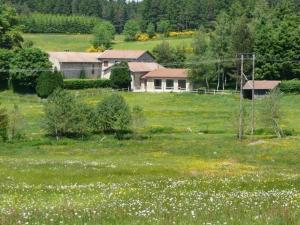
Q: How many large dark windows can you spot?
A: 3